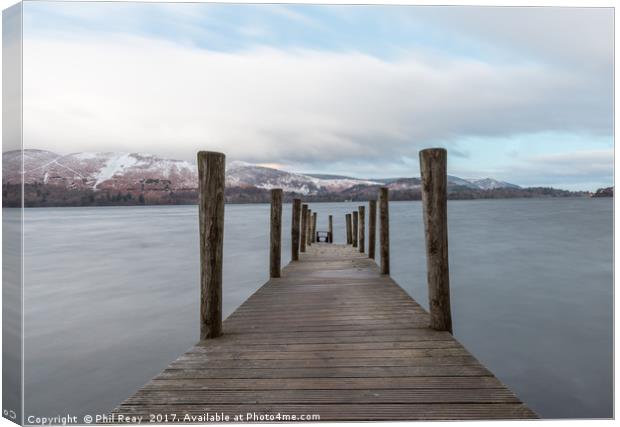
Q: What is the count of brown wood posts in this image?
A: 13